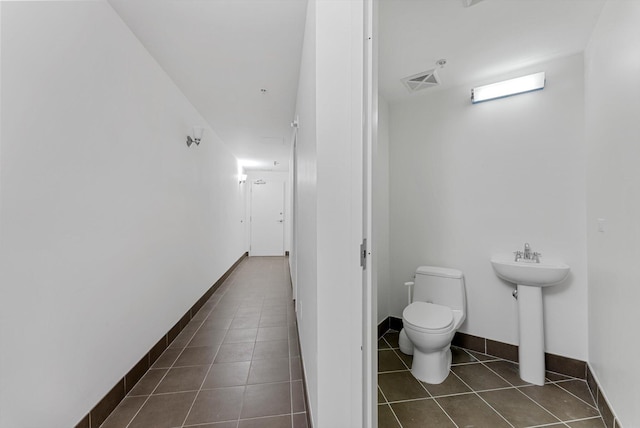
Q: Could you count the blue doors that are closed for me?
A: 0